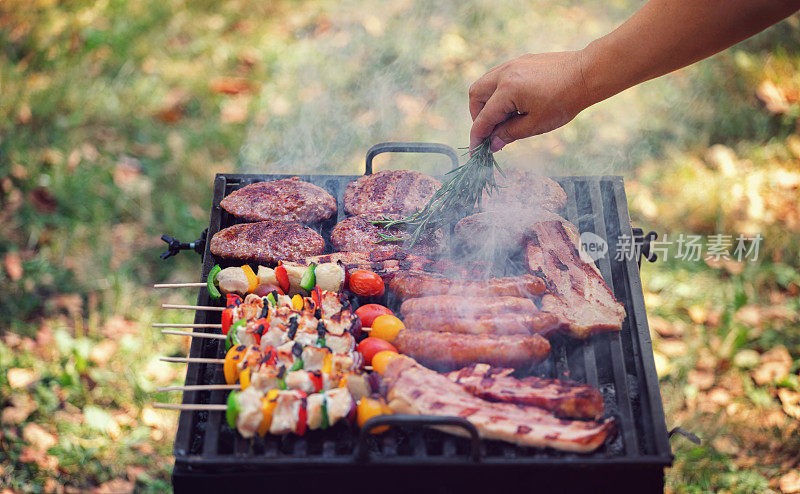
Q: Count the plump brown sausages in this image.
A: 4